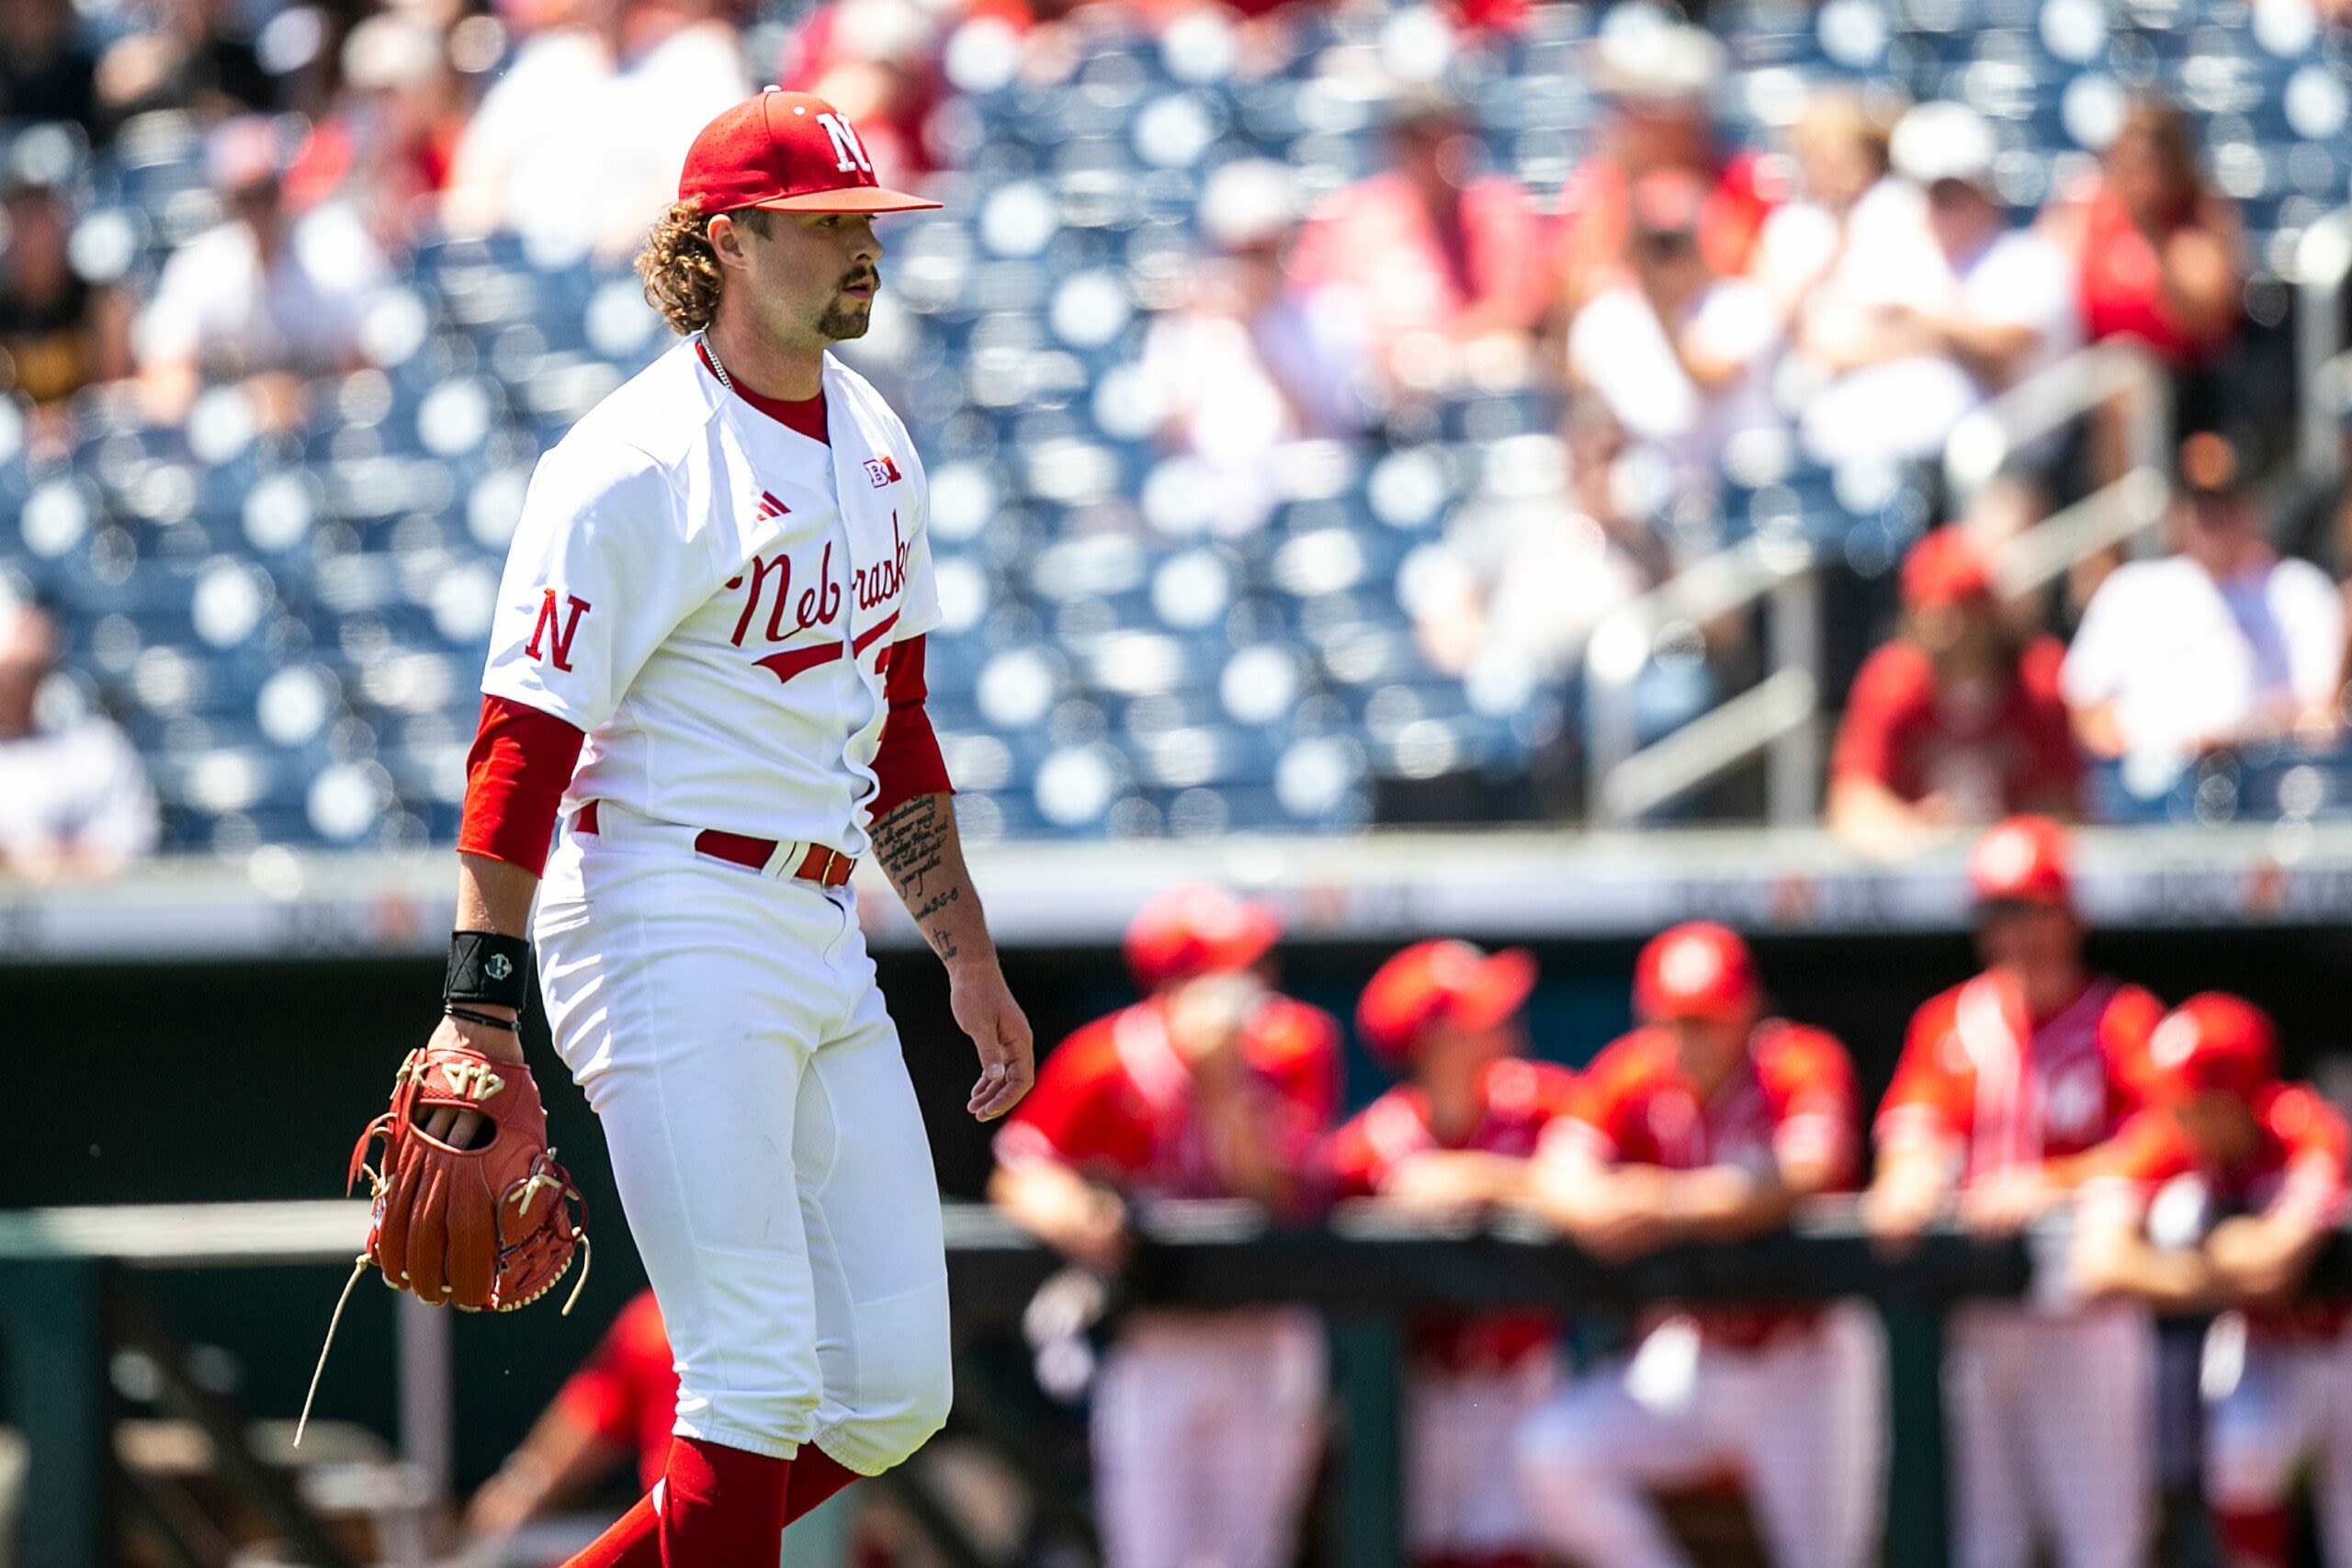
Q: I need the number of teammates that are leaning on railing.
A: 5